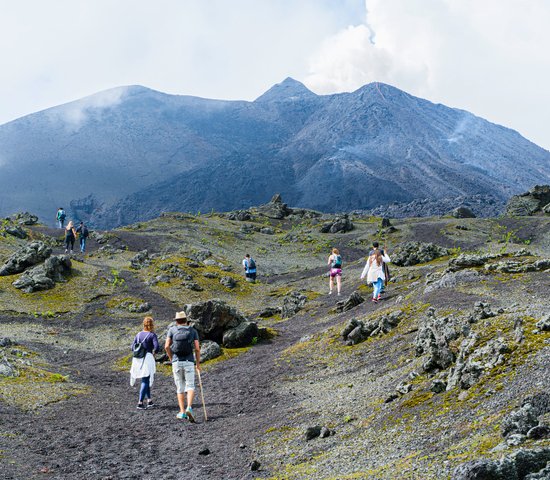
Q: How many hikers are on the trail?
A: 9